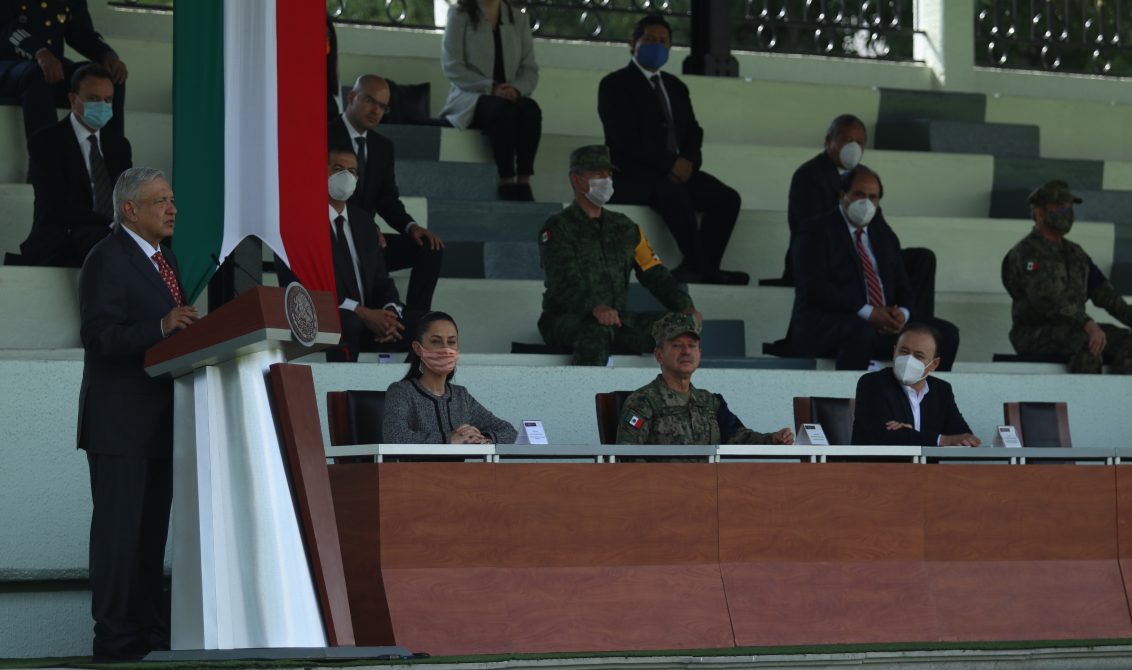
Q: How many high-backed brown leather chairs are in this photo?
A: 4